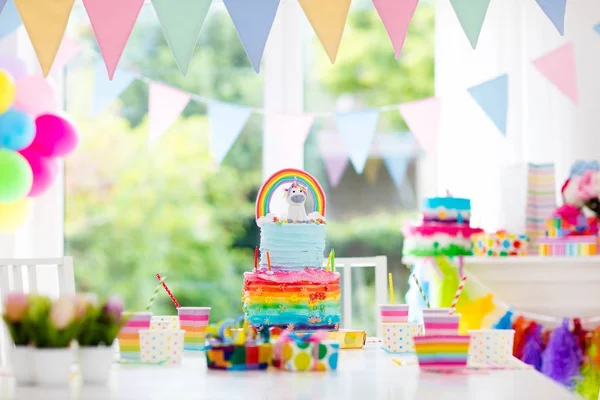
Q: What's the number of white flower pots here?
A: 3